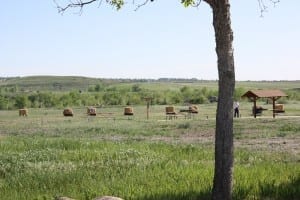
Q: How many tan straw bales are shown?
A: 7